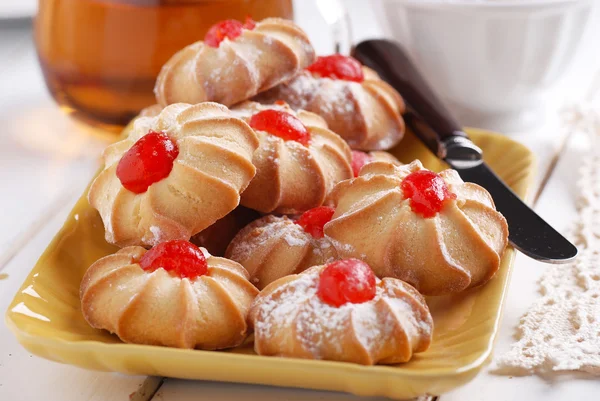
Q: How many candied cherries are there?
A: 9